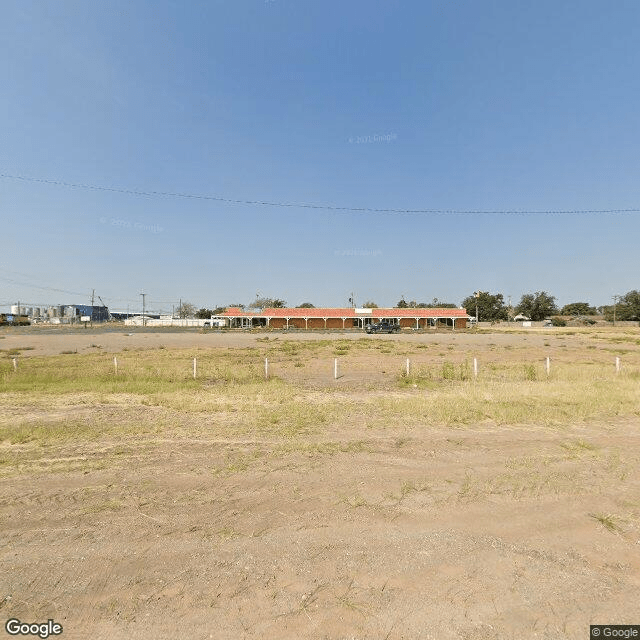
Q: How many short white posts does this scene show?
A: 9